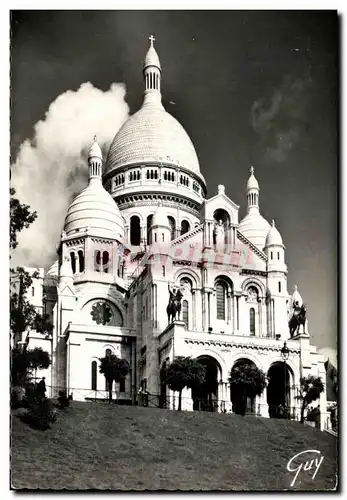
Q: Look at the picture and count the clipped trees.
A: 4